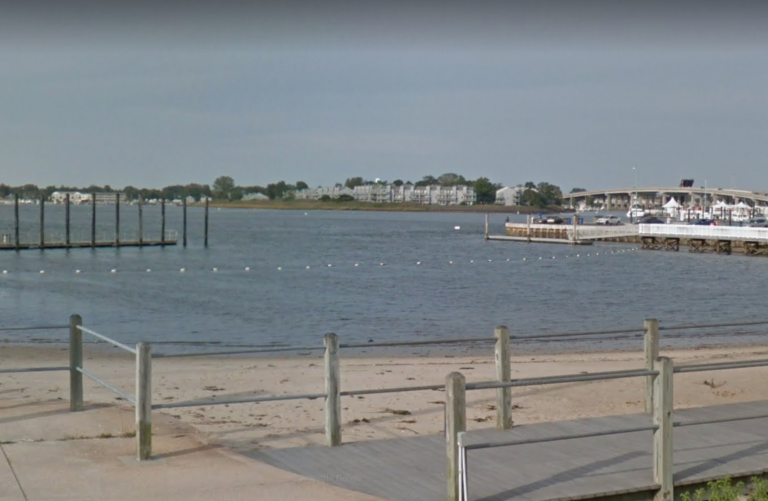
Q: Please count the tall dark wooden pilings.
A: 9